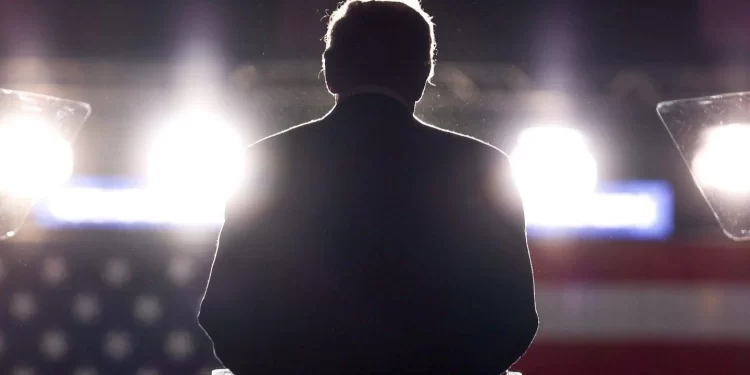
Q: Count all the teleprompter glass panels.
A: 2